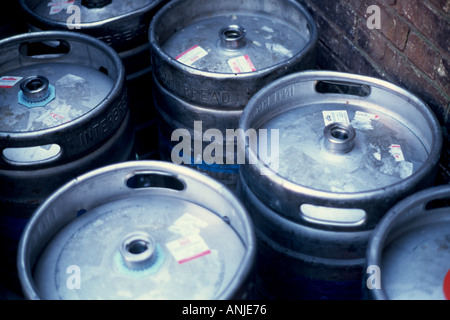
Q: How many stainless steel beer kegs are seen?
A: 6